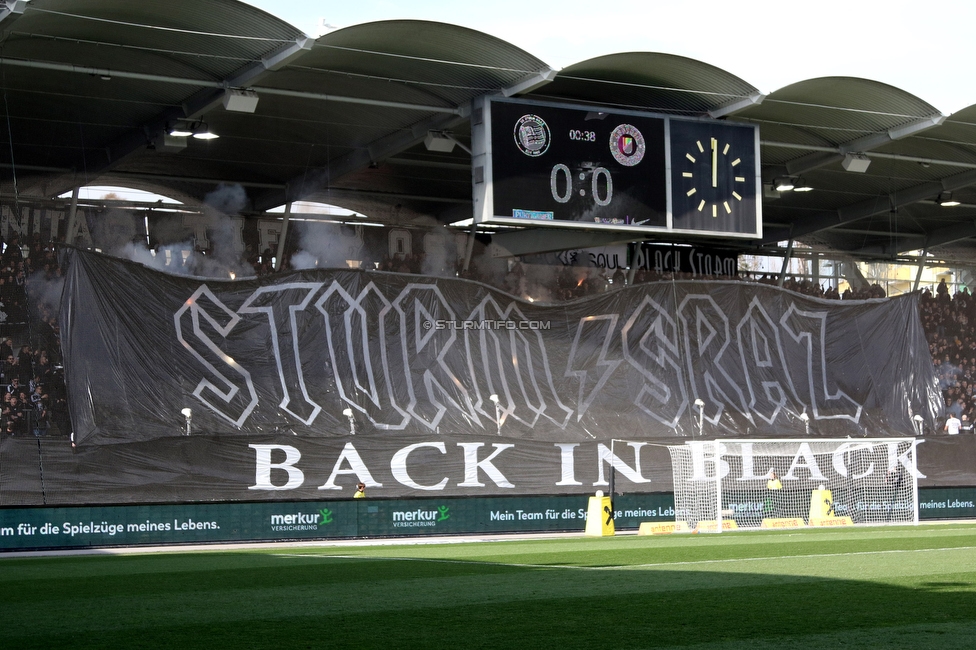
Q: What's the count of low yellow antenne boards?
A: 4